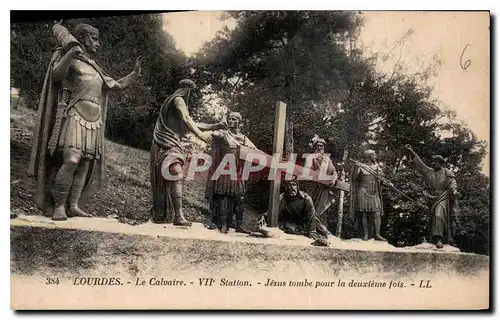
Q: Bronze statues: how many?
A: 7